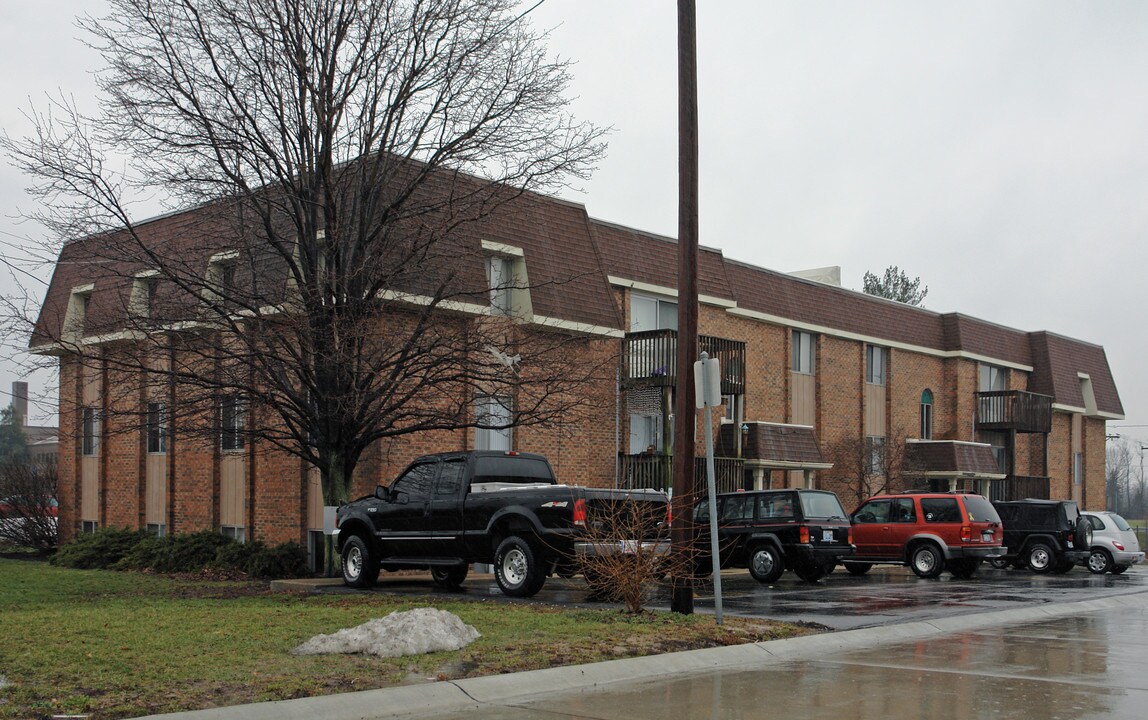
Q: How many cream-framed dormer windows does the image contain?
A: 6